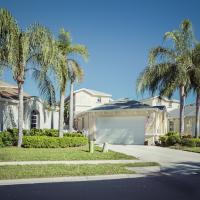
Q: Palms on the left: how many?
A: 3